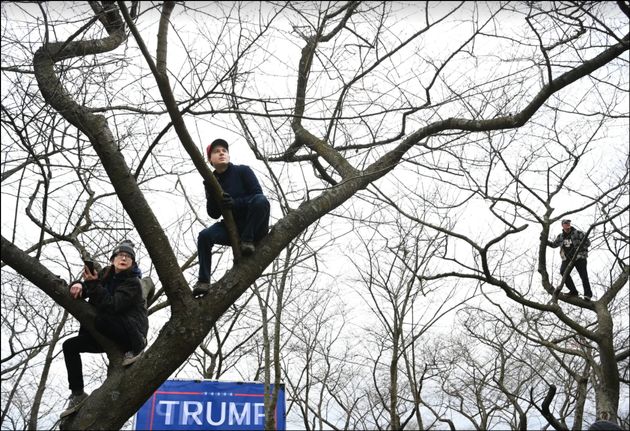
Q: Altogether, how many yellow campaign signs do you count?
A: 0